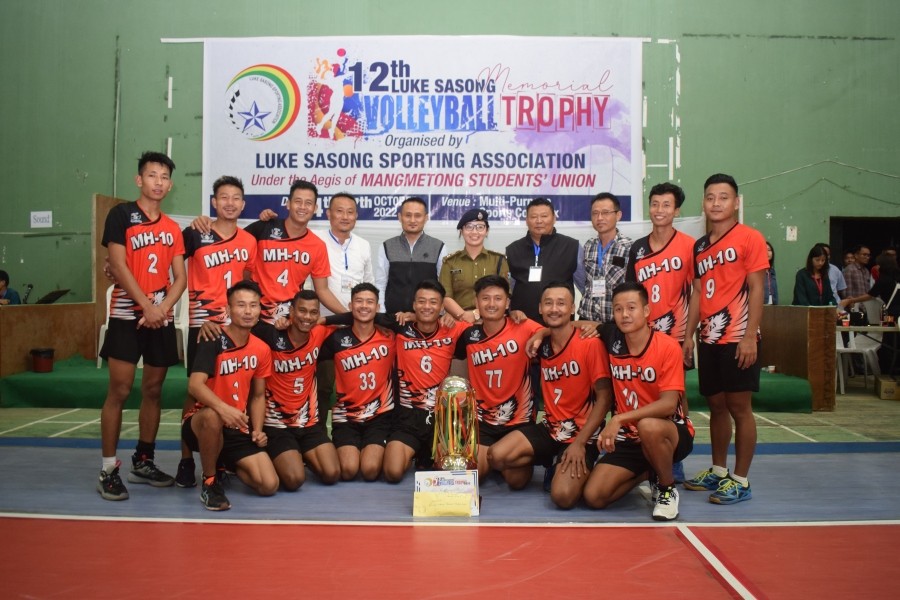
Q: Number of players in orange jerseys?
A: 12